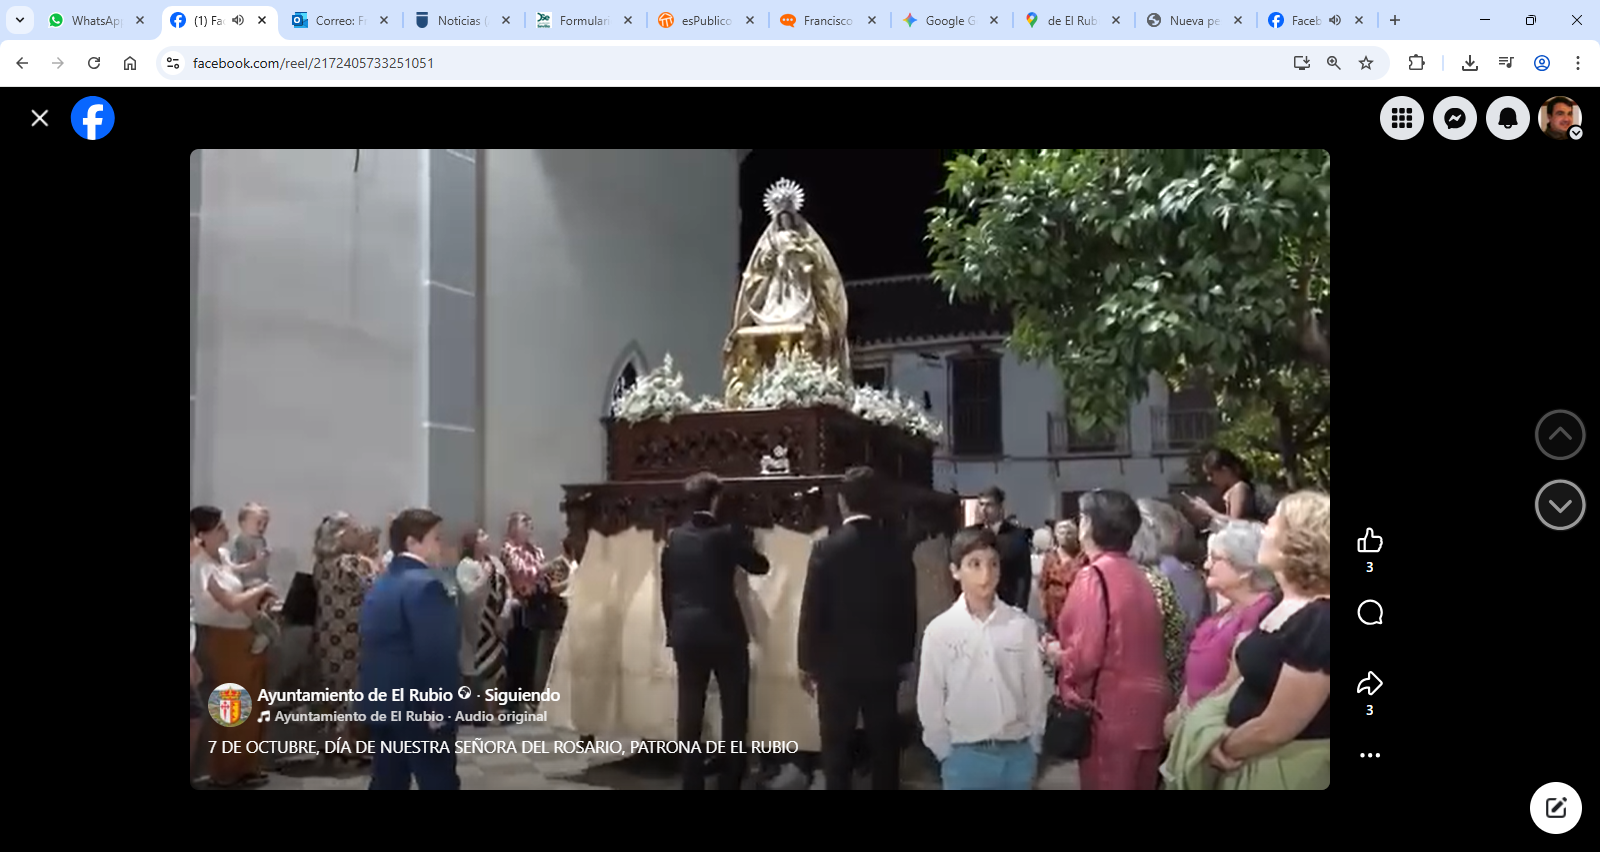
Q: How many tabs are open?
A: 11